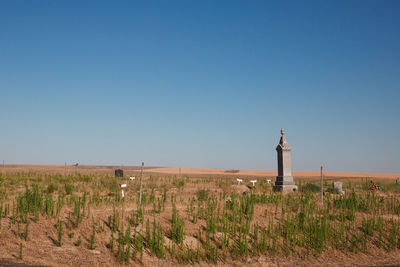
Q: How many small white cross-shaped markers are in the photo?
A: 5